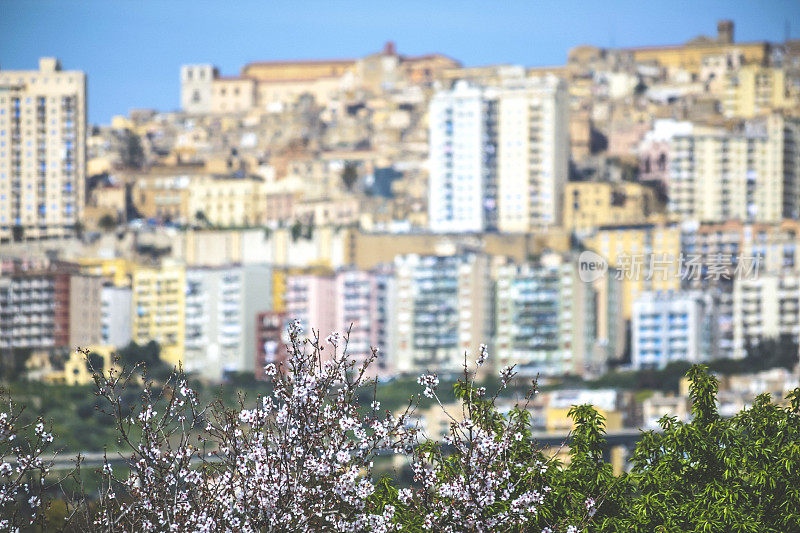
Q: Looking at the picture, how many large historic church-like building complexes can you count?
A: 2